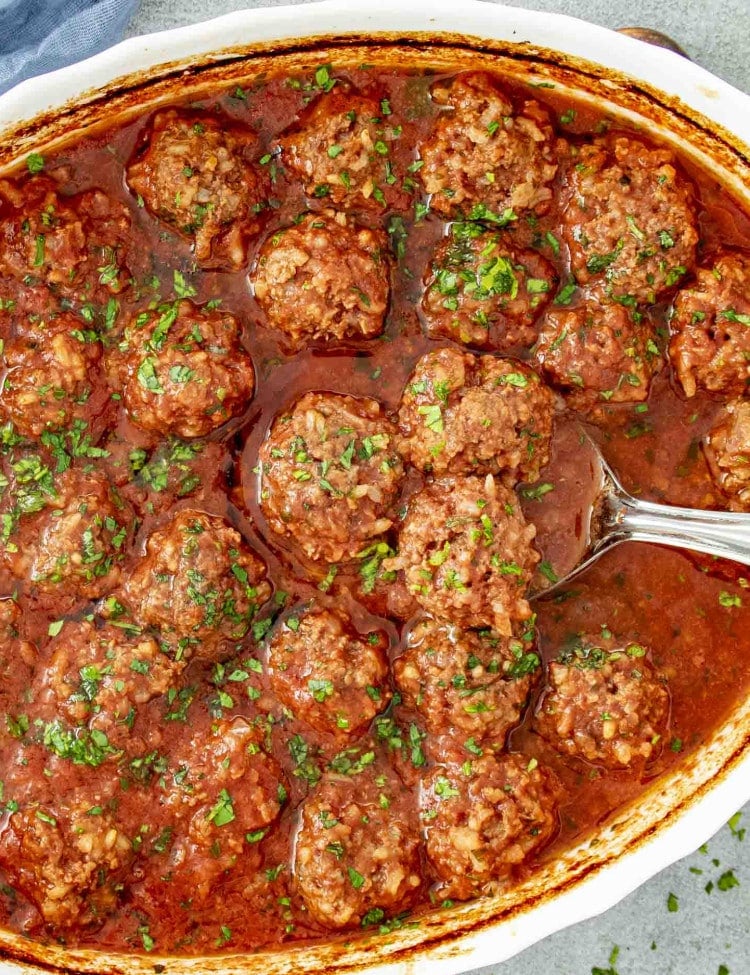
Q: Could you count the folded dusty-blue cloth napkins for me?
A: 1